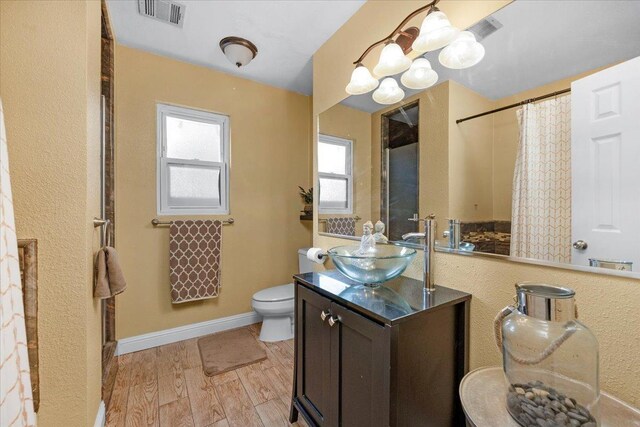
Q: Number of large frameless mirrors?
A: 1